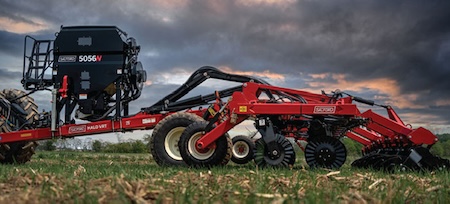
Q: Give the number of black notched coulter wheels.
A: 2